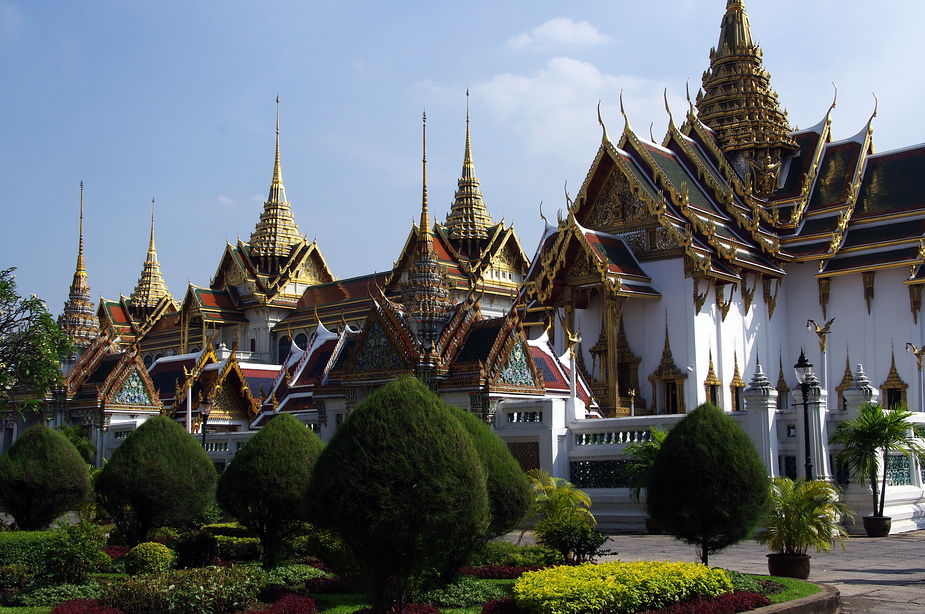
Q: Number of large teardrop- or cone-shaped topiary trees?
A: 6